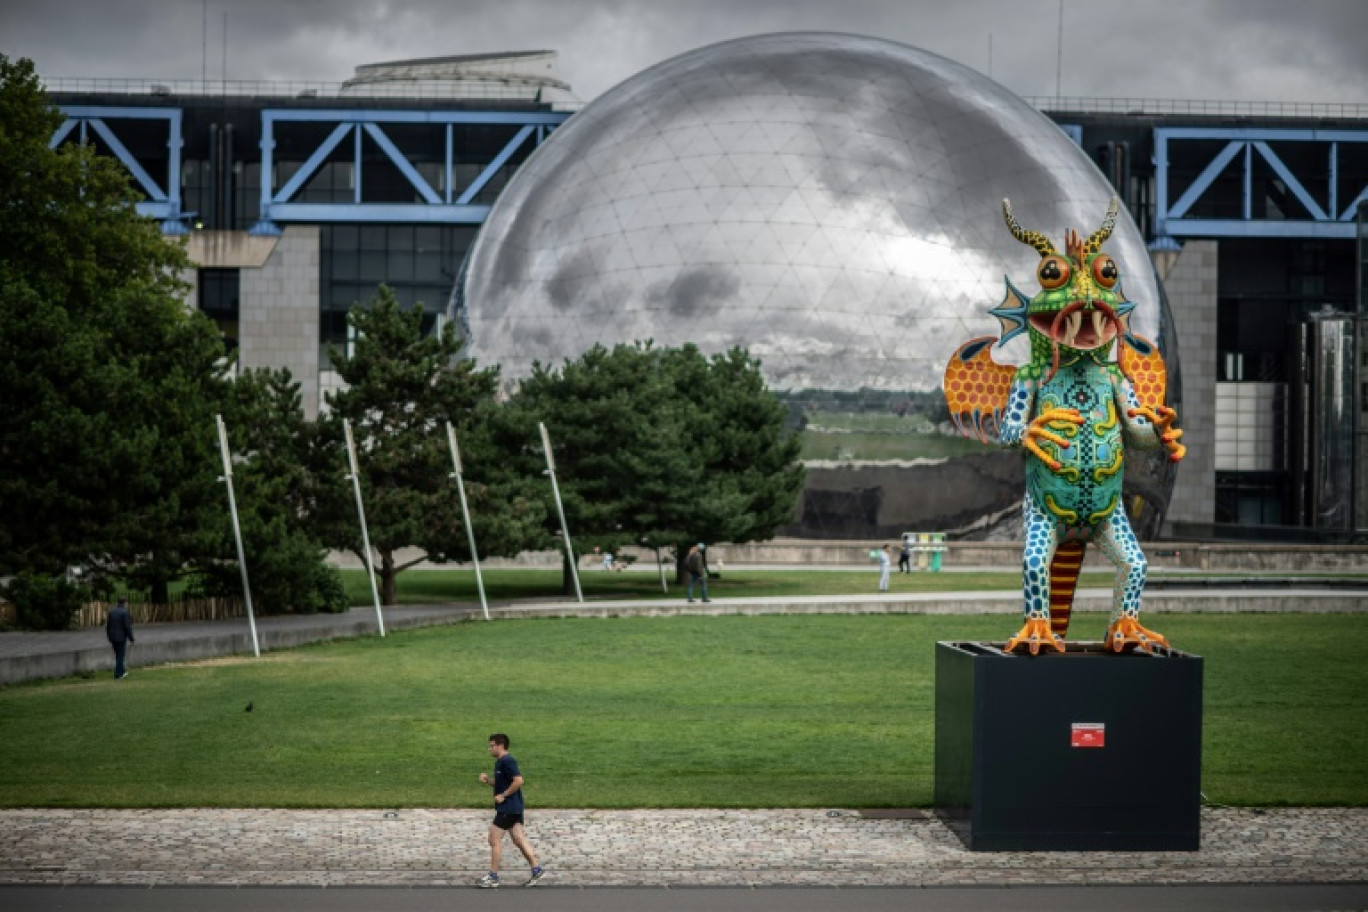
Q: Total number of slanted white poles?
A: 4